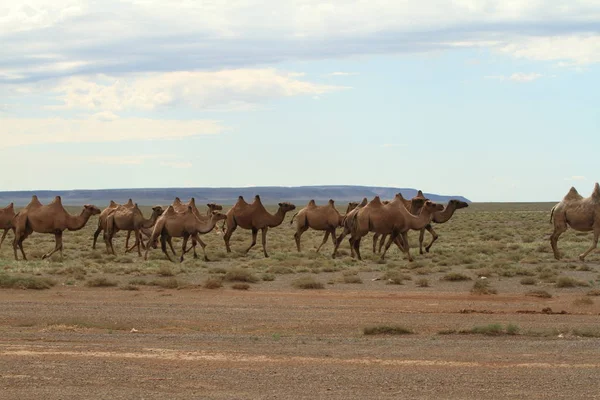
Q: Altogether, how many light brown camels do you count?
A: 1